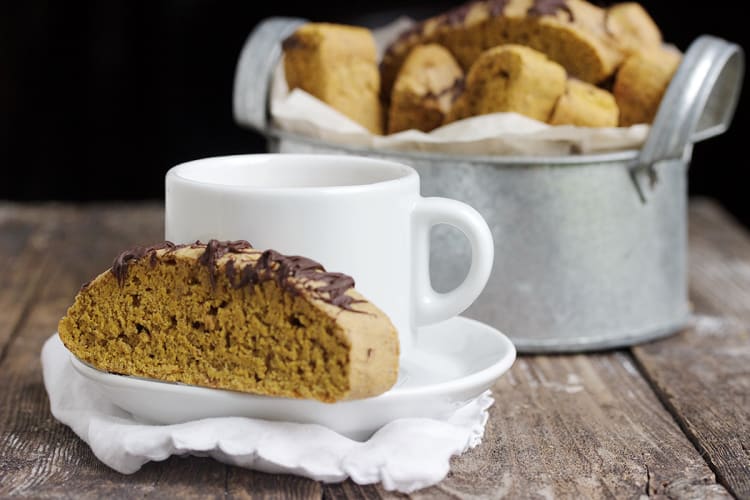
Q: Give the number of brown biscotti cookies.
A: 8